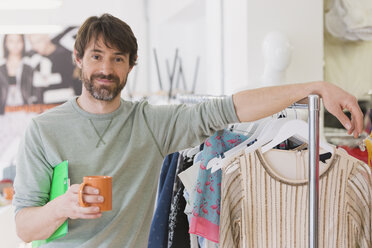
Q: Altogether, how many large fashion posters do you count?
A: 1